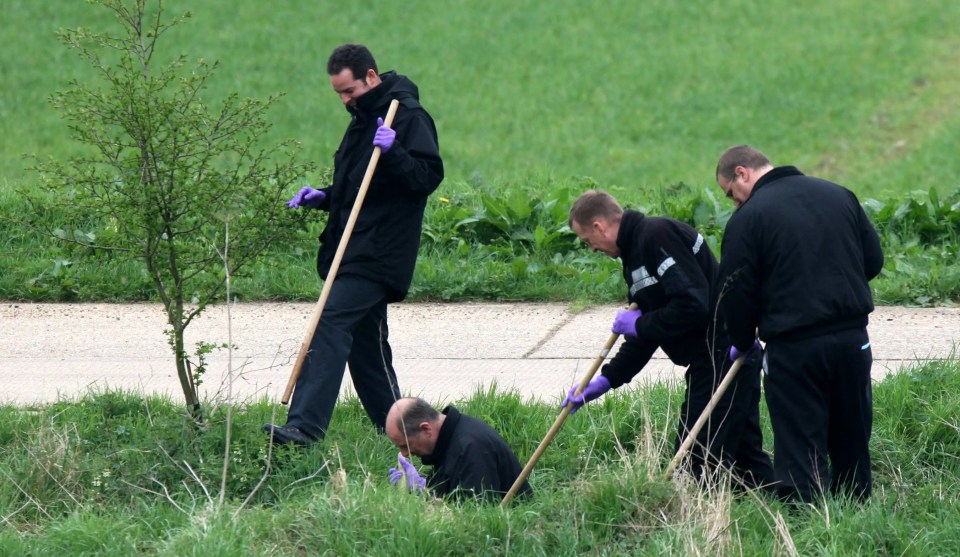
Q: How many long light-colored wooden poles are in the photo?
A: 3